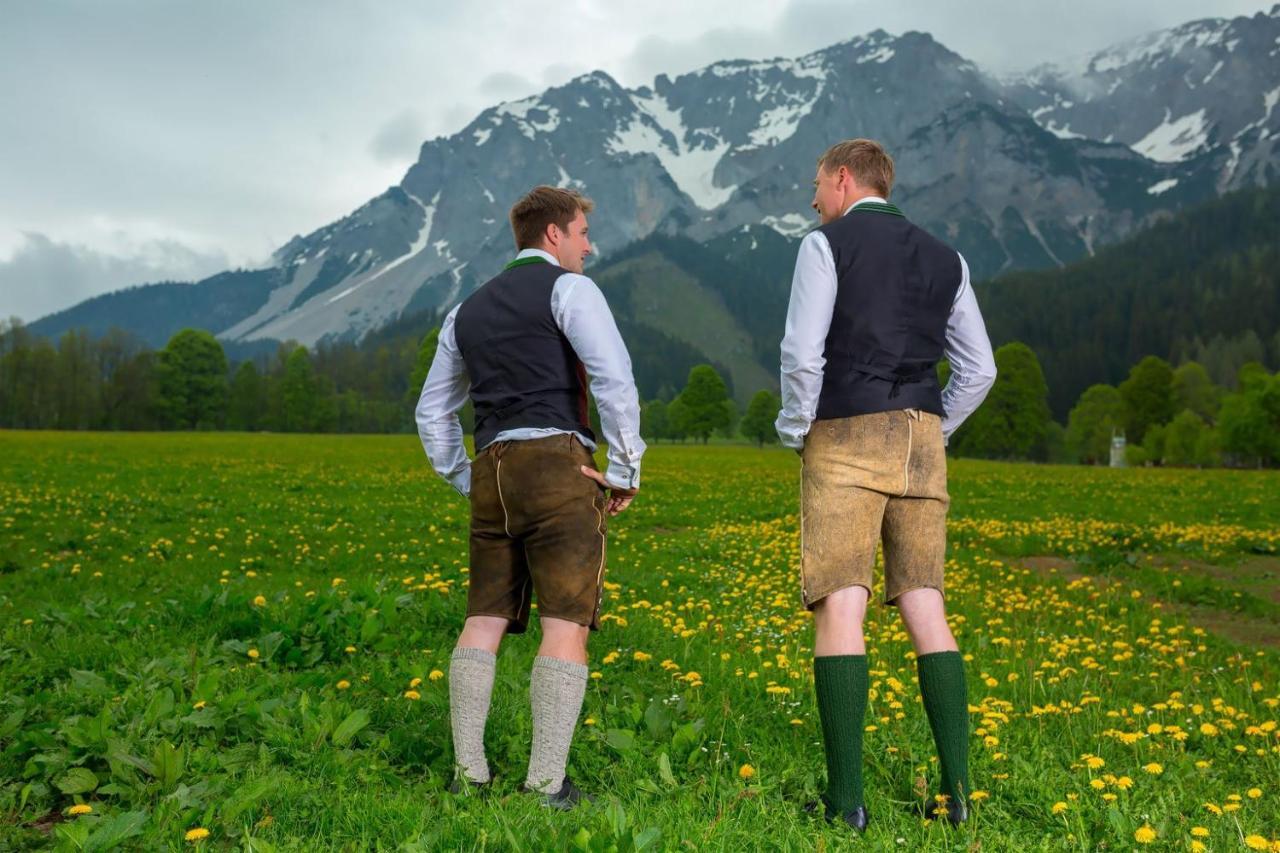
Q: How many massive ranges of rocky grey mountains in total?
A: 1